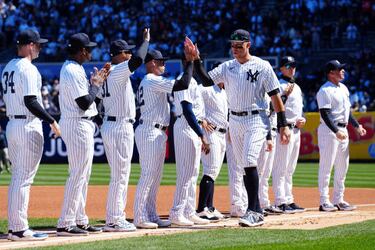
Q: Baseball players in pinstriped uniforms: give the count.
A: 11